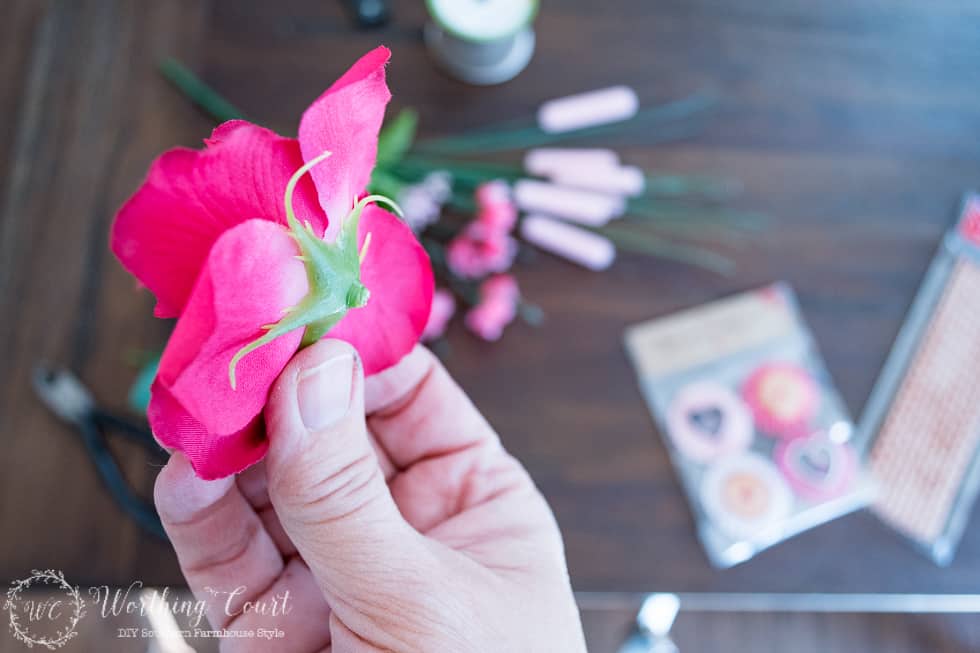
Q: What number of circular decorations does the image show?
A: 4